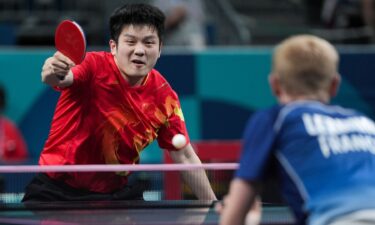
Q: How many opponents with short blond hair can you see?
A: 1